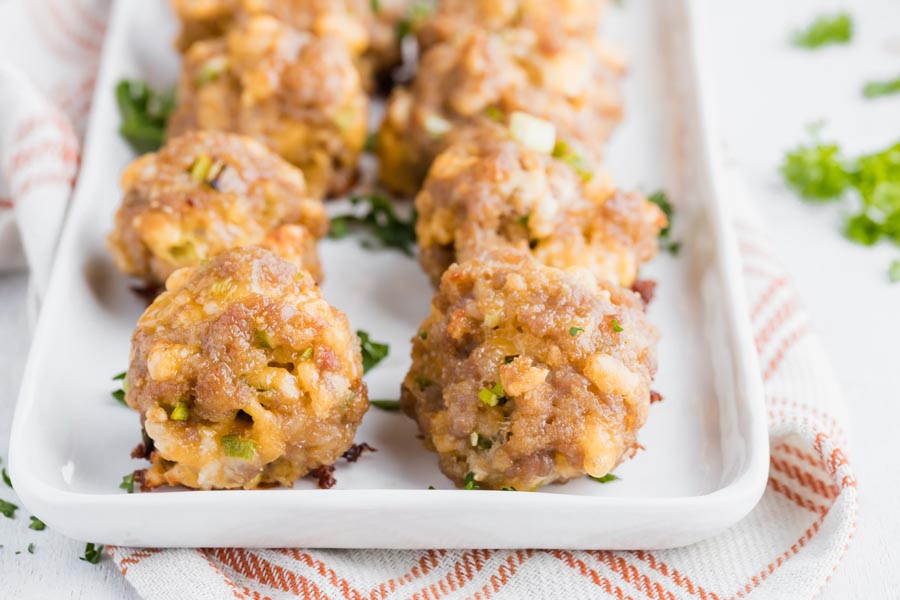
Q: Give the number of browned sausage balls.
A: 8